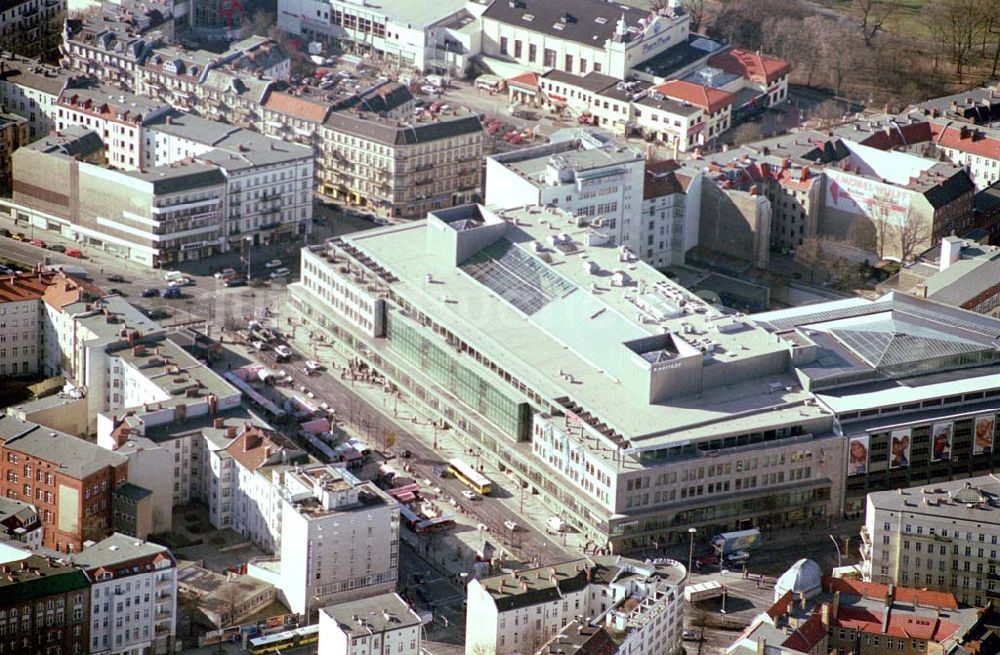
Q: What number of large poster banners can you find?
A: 4